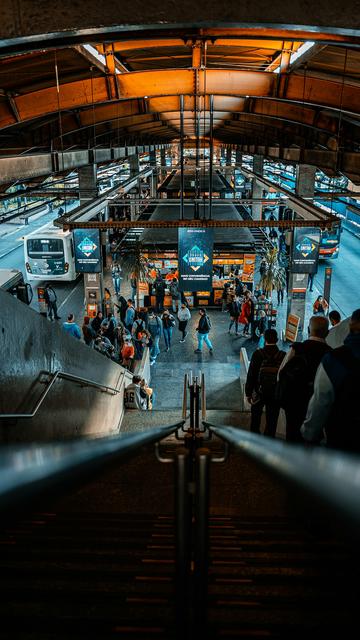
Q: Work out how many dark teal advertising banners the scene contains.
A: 3